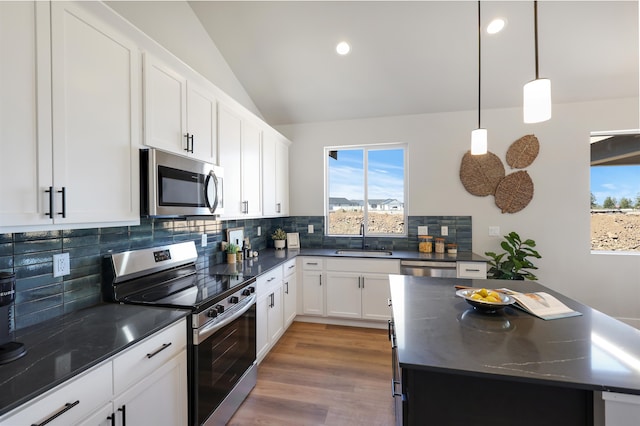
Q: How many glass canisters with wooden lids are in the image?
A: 3